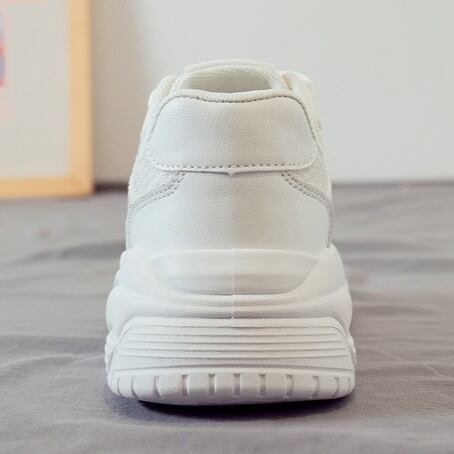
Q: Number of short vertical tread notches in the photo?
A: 11